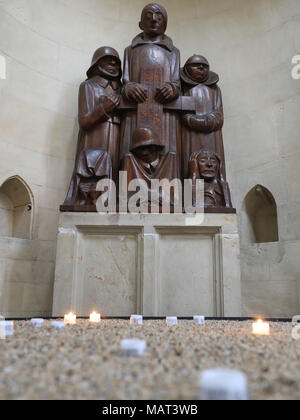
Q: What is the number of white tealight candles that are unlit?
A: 8